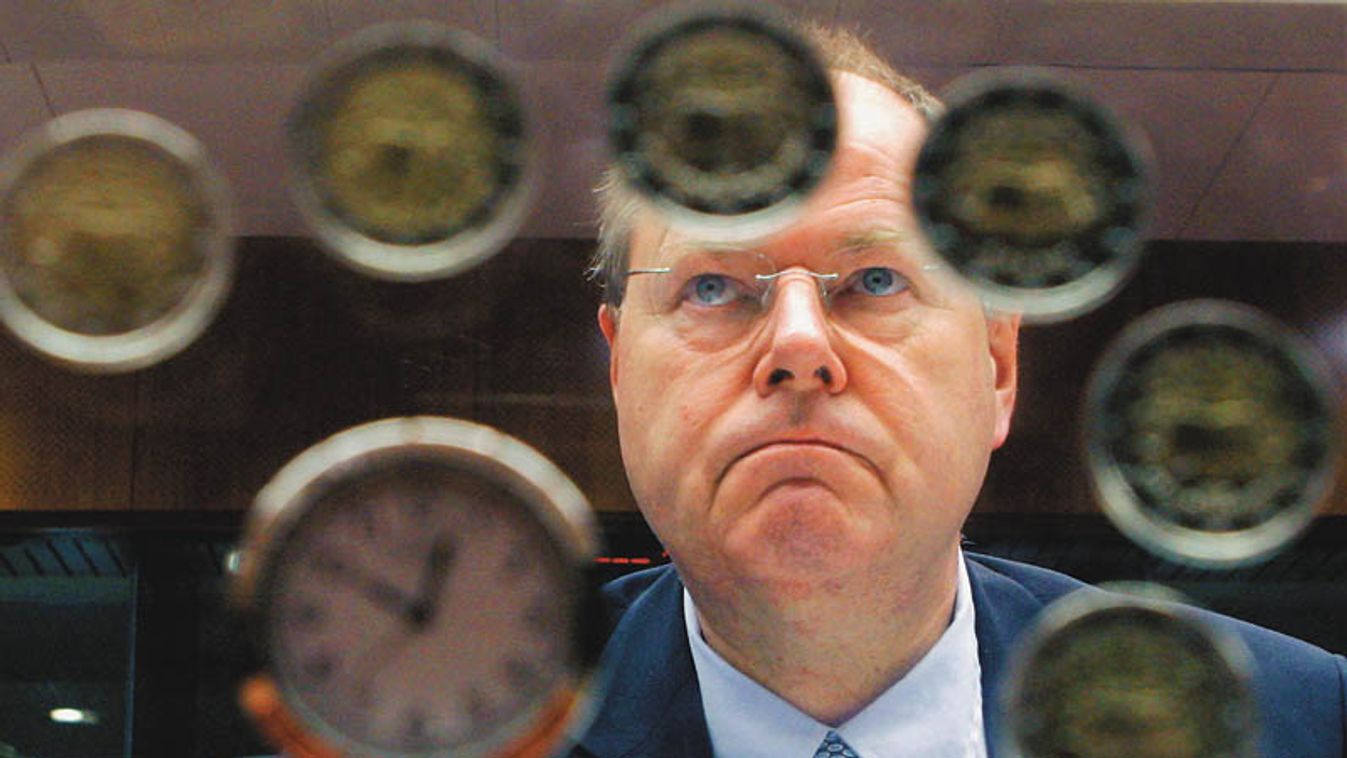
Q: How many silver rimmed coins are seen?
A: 6